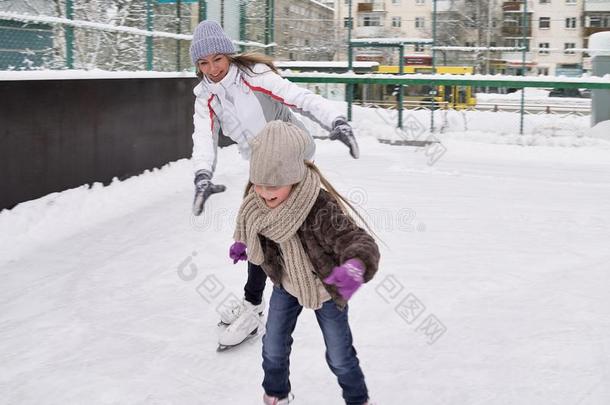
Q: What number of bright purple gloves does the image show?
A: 2